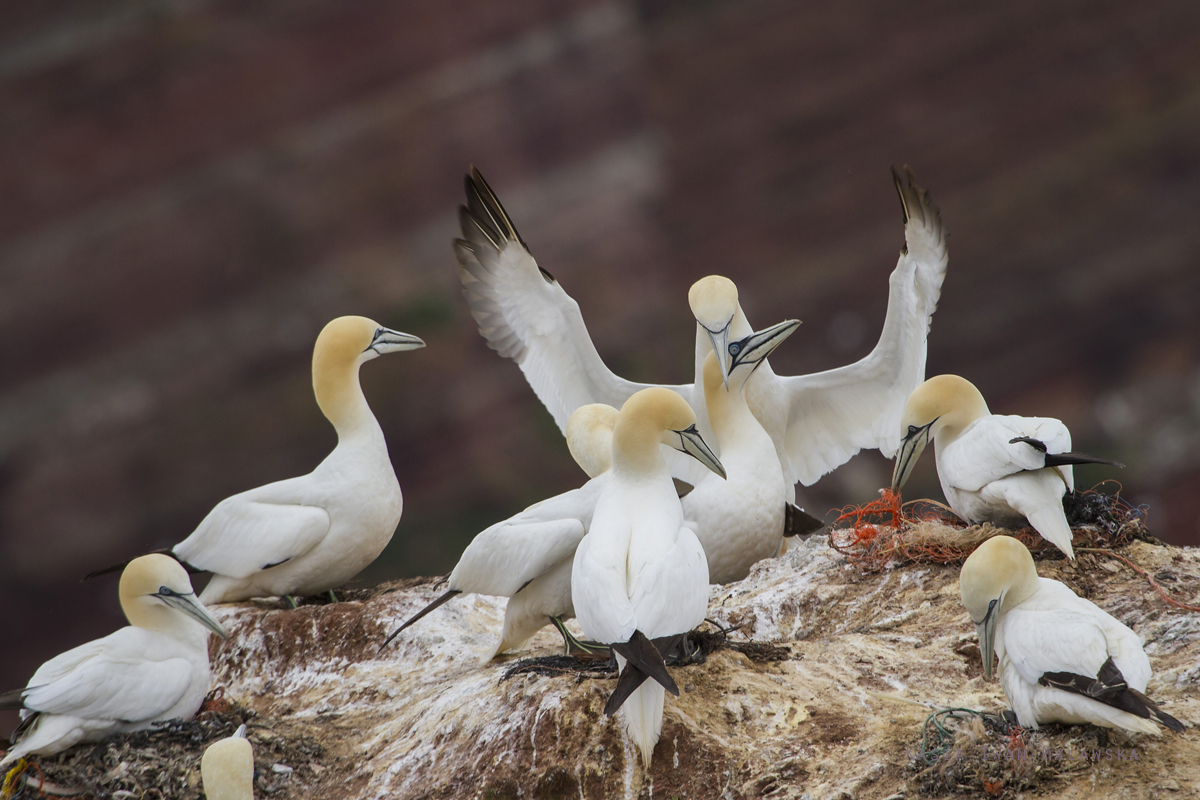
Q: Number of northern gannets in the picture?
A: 9